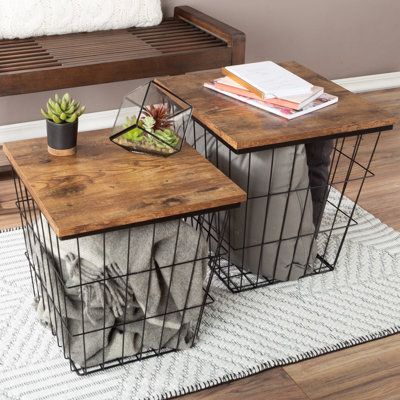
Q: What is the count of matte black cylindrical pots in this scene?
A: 1